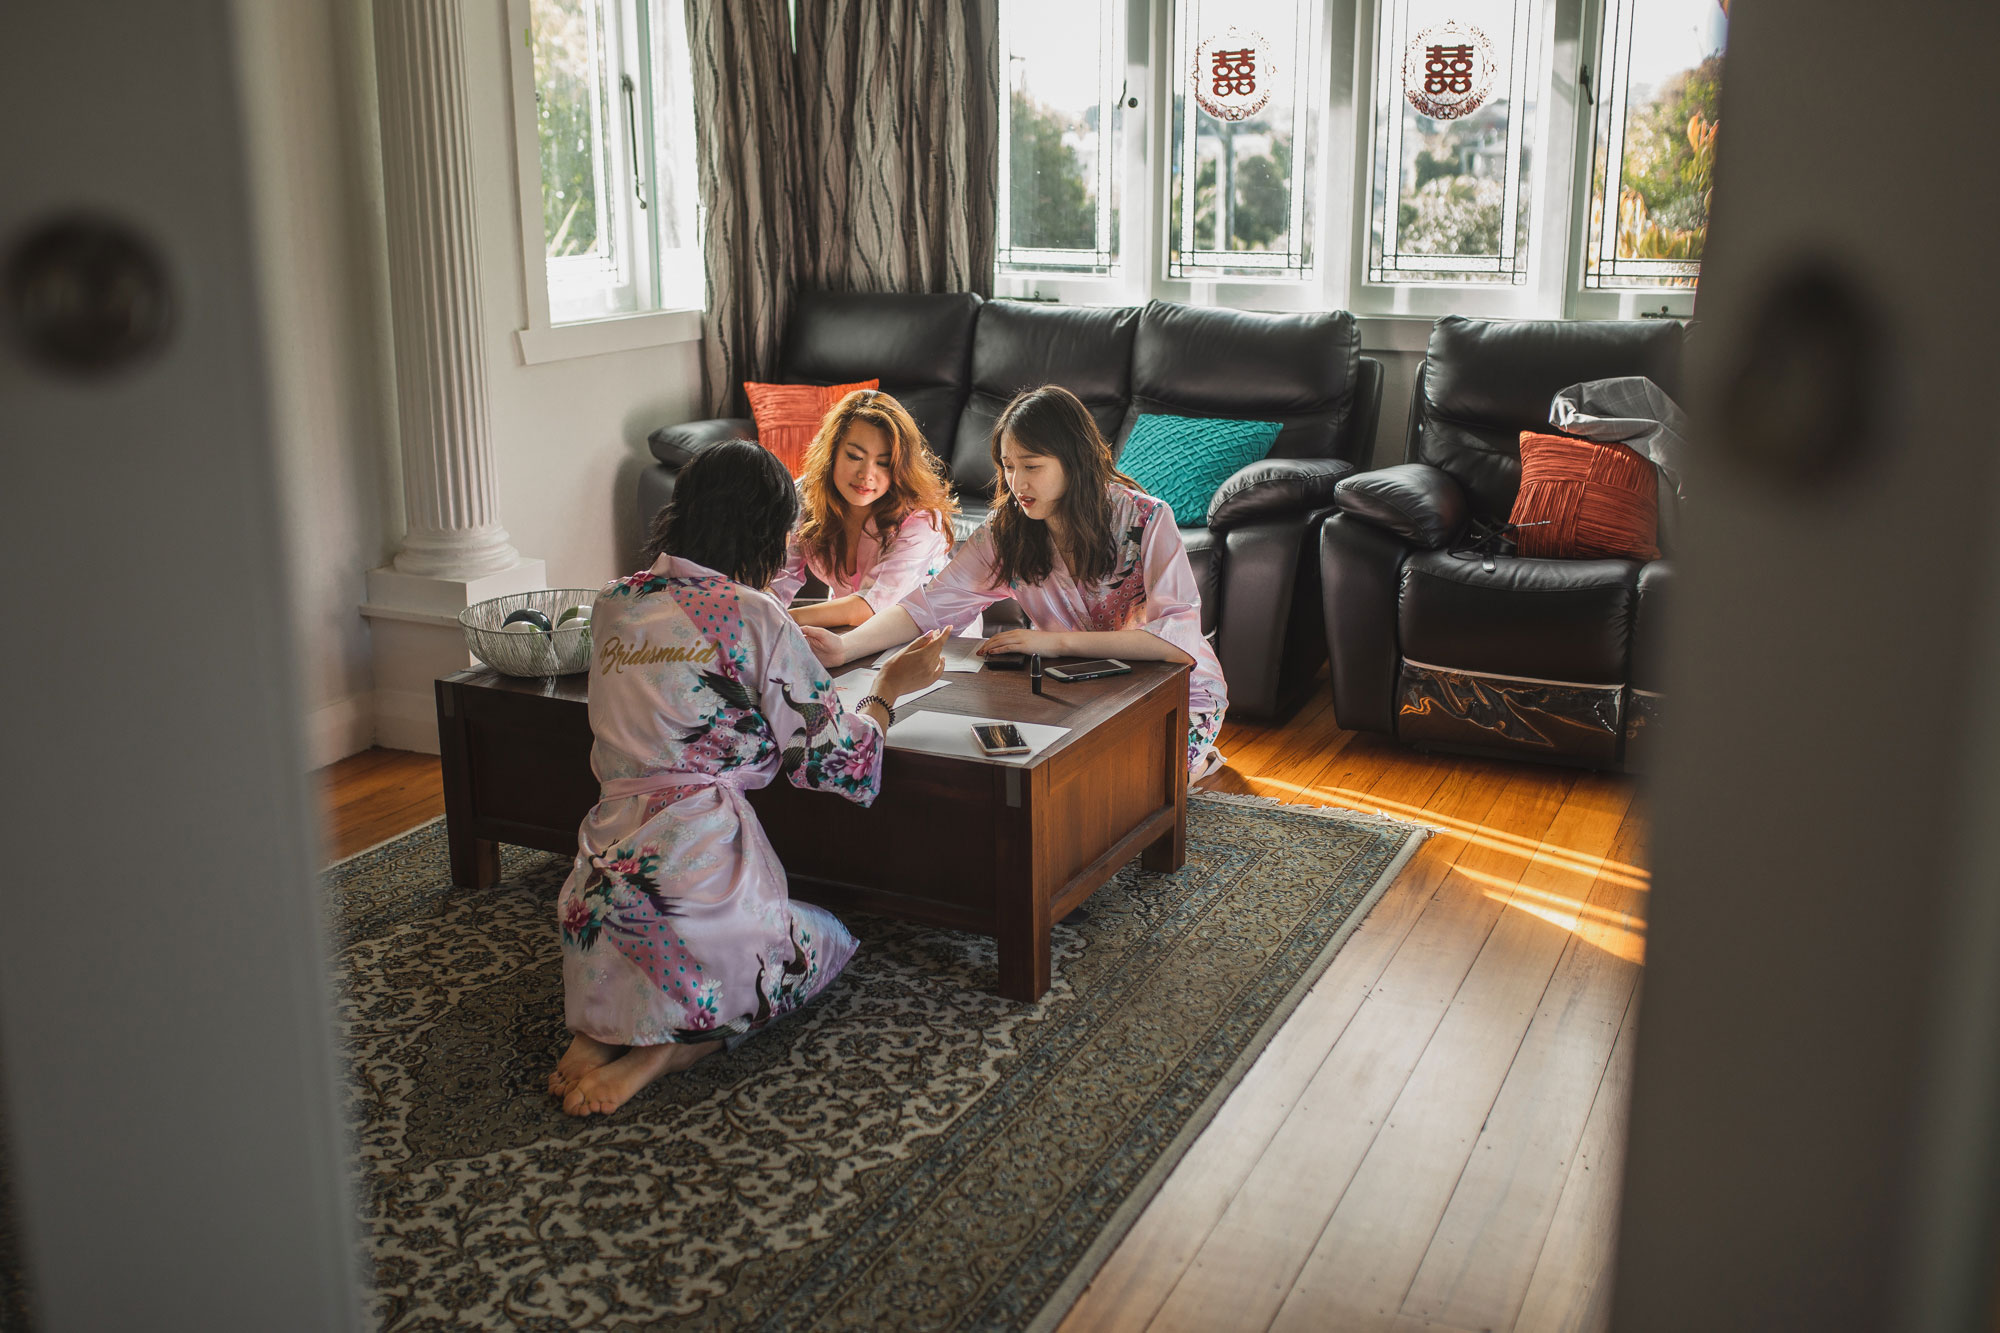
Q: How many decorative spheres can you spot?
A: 4